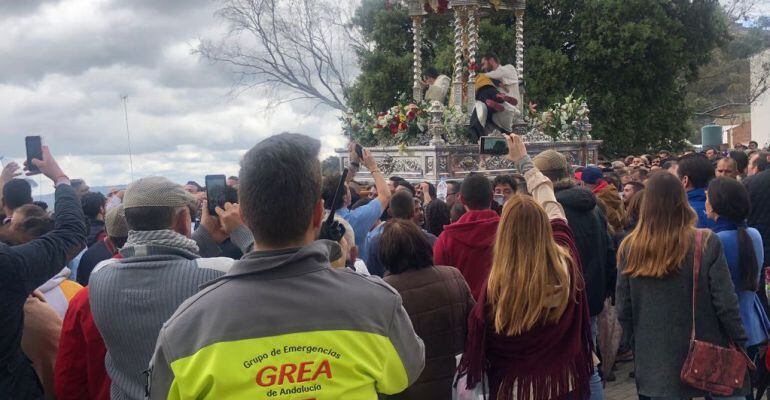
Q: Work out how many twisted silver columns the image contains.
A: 4